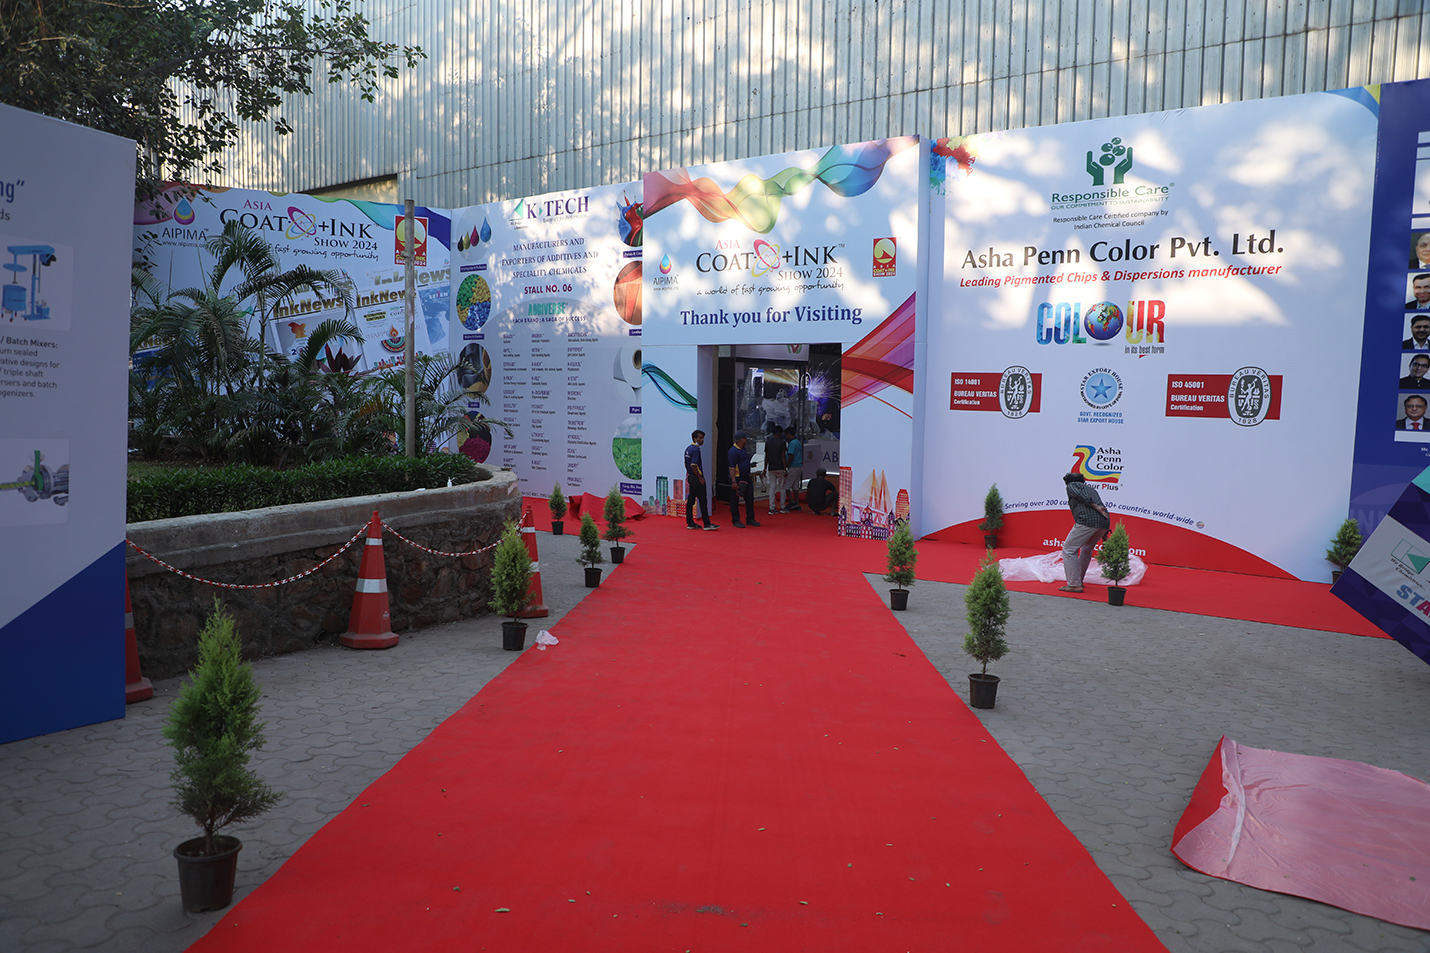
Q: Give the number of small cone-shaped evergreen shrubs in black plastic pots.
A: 10